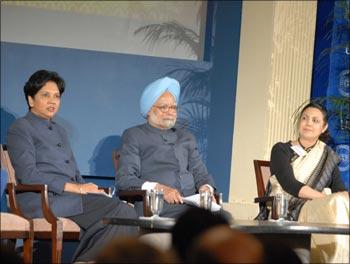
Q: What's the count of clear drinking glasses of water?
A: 3